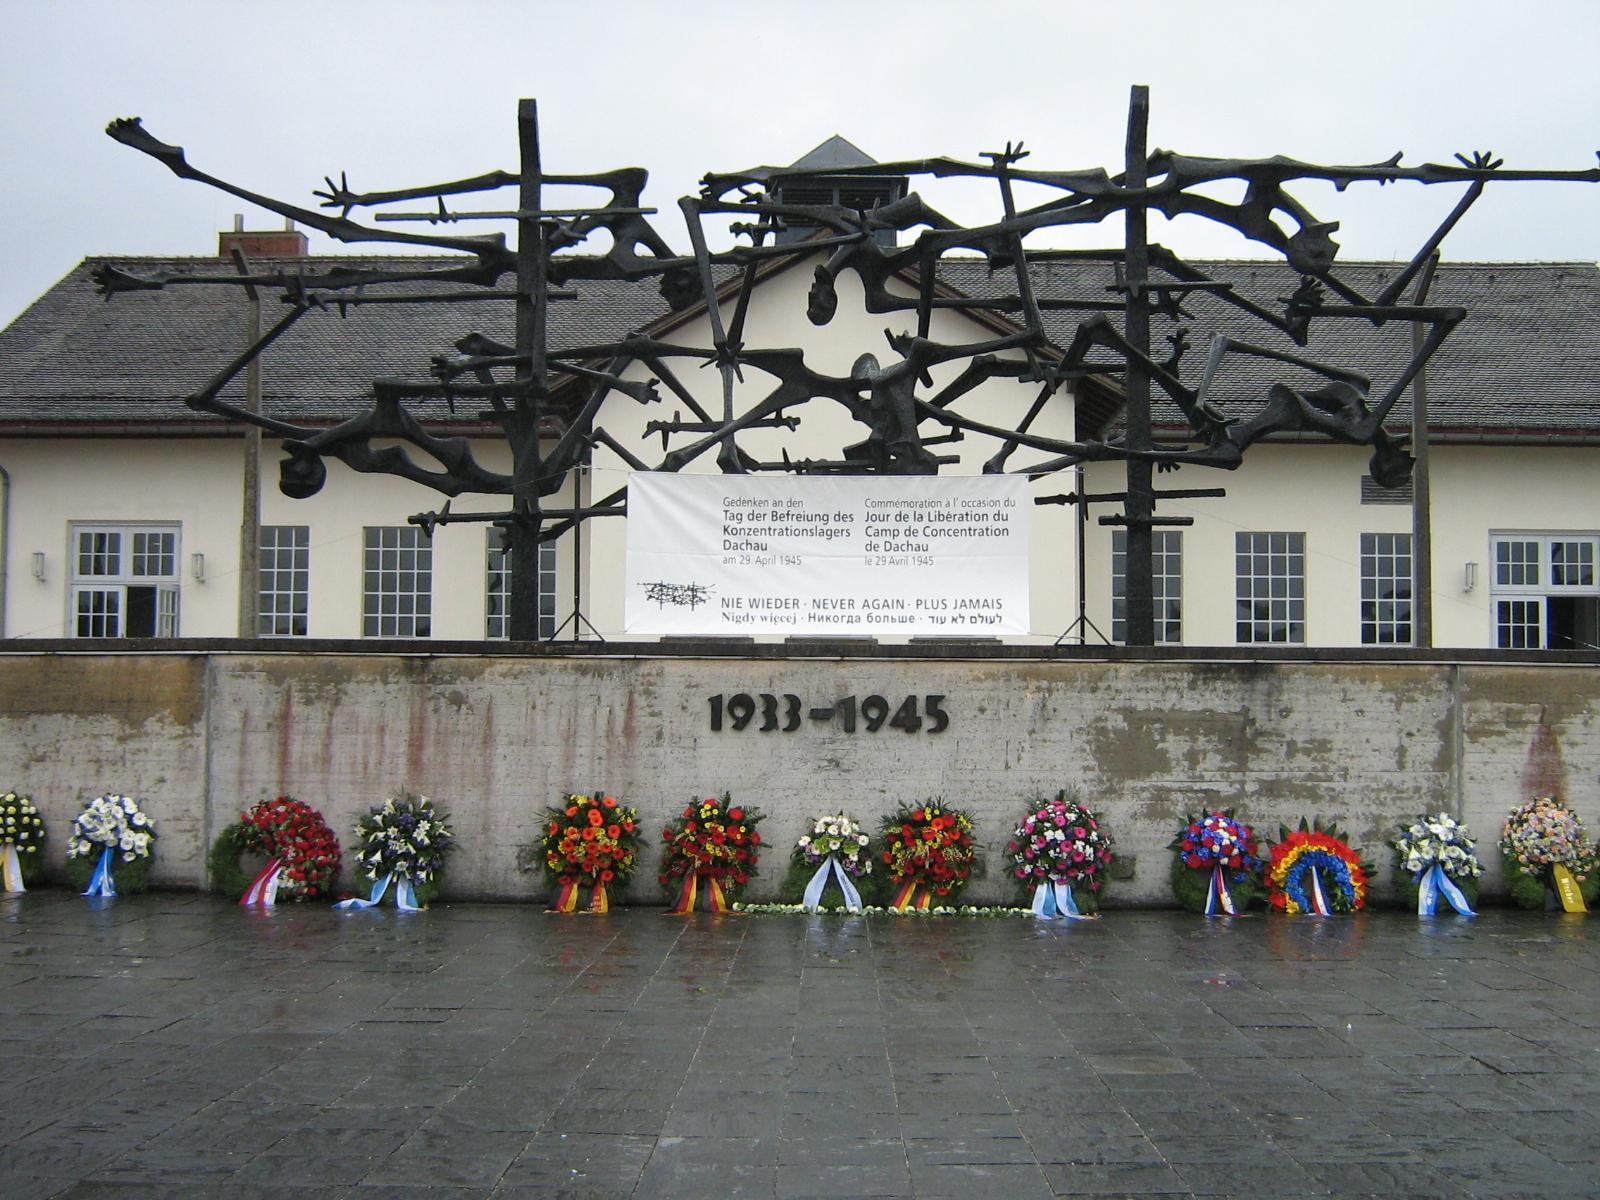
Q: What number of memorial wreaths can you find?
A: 13